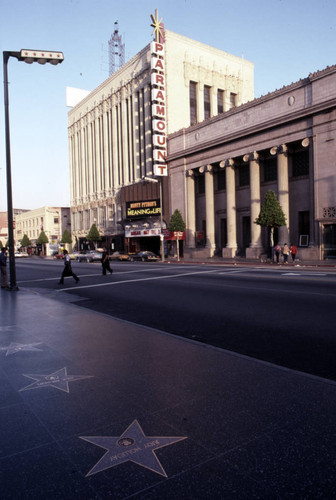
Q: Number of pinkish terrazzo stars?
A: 3